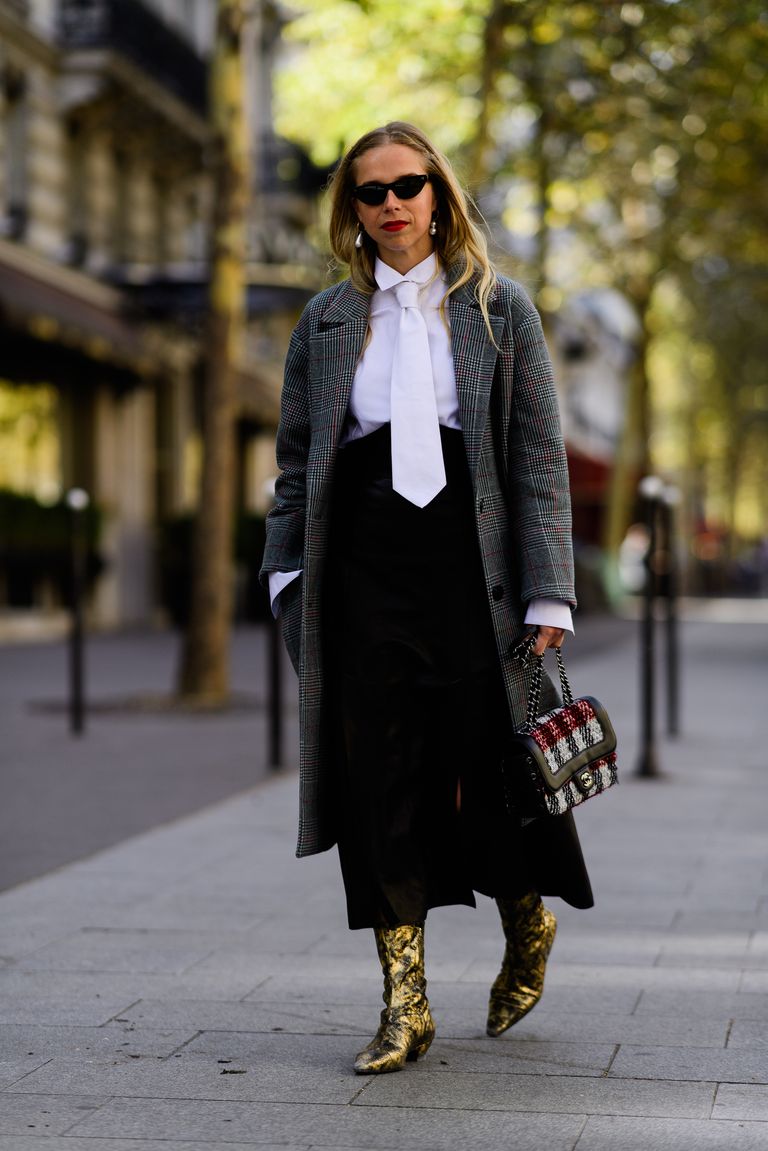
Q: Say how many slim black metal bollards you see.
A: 4